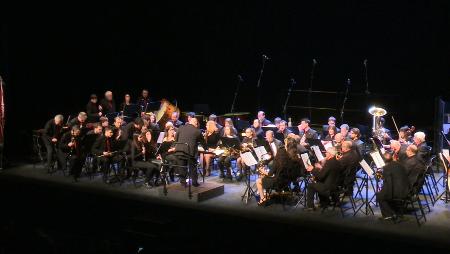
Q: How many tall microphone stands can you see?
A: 6